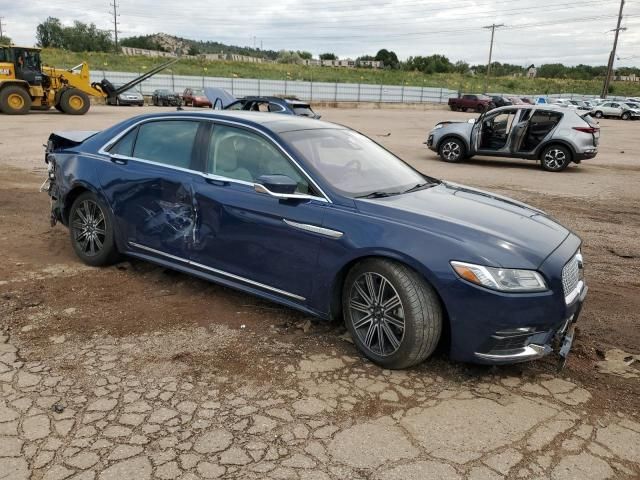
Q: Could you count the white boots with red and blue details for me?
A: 0